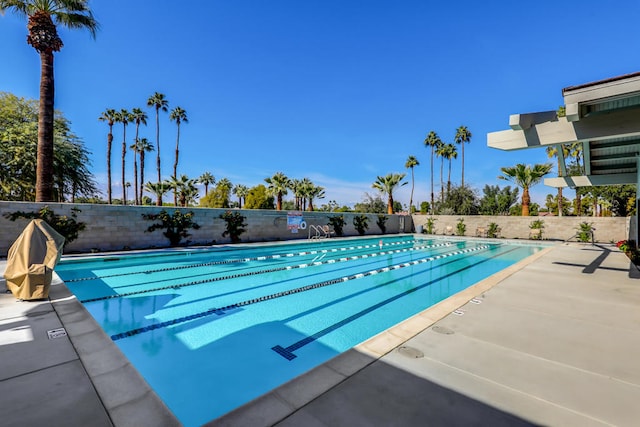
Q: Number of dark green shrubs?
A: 6